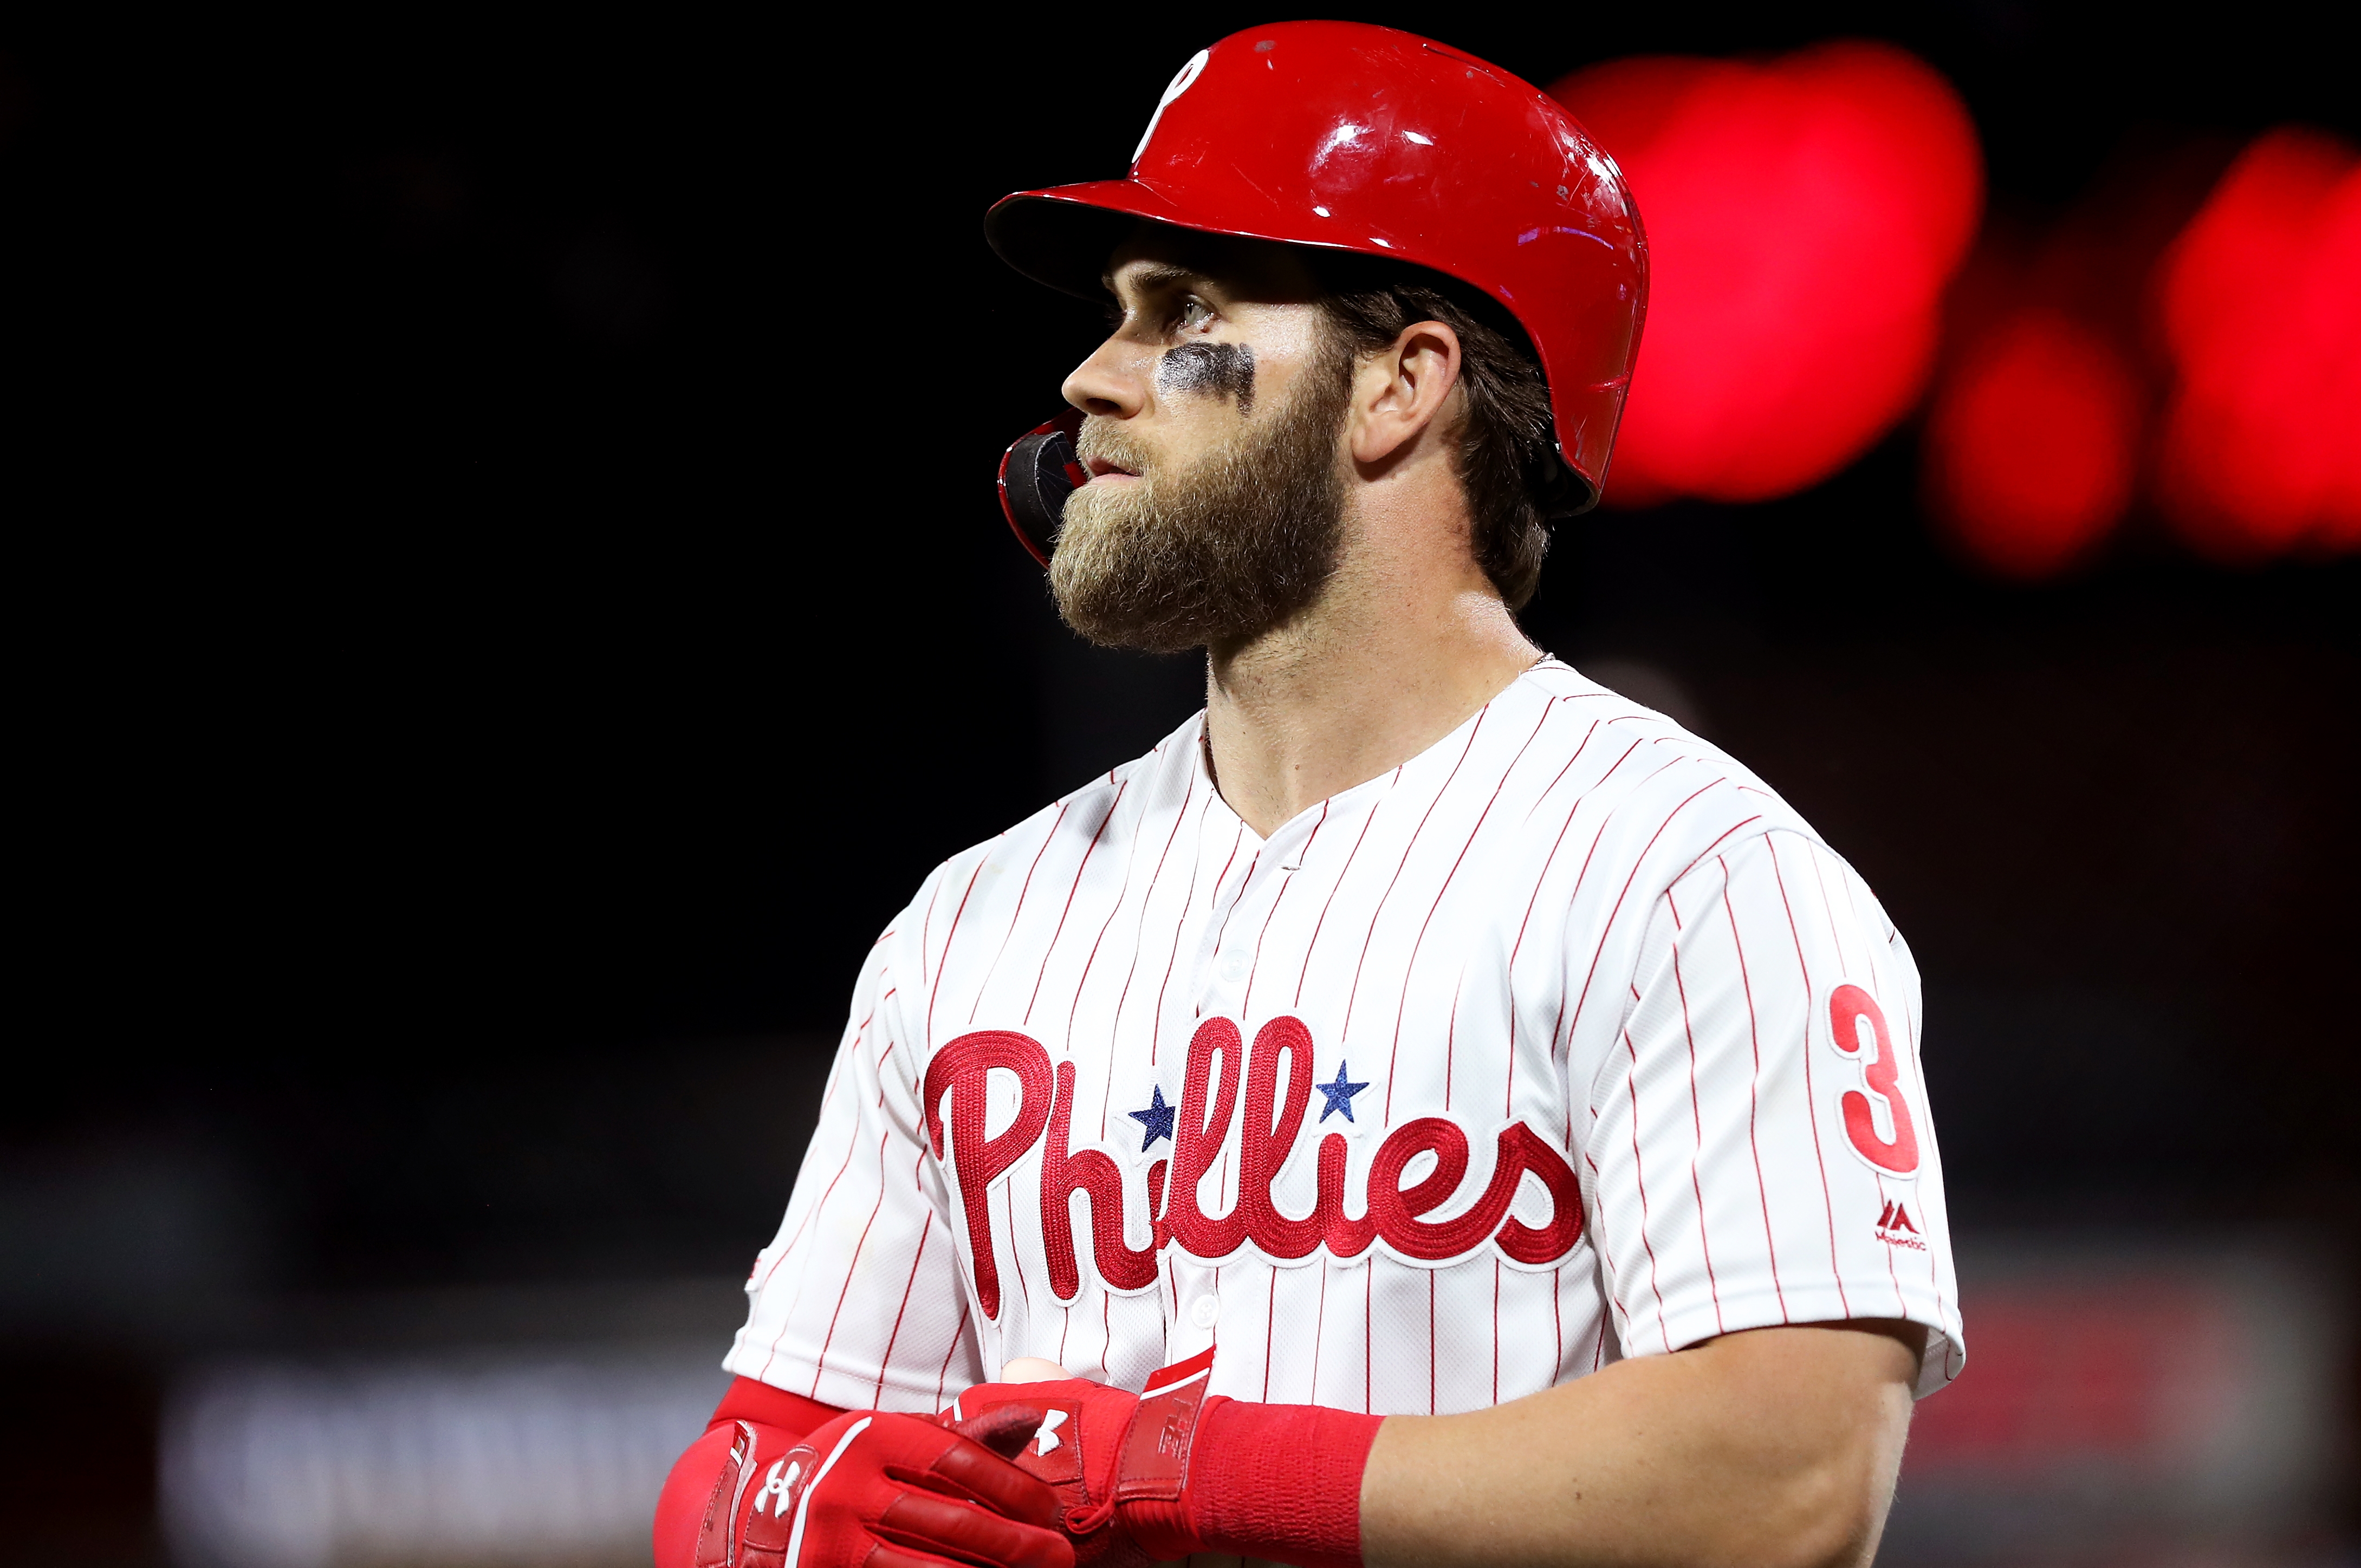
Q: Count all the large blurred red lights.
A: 3